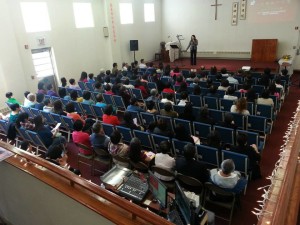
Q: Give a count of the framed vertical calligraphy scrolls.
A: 2